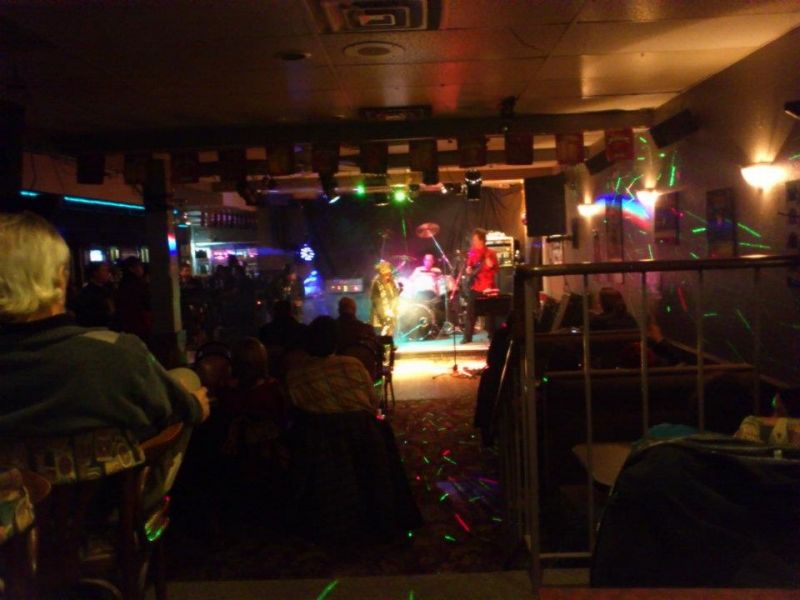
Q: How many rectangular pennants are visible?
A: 12